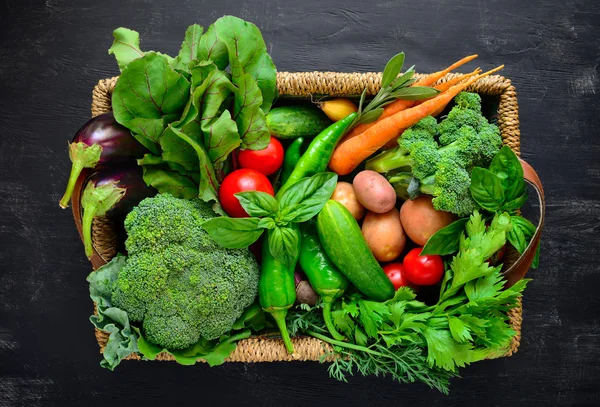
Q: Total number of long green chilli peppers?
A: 4